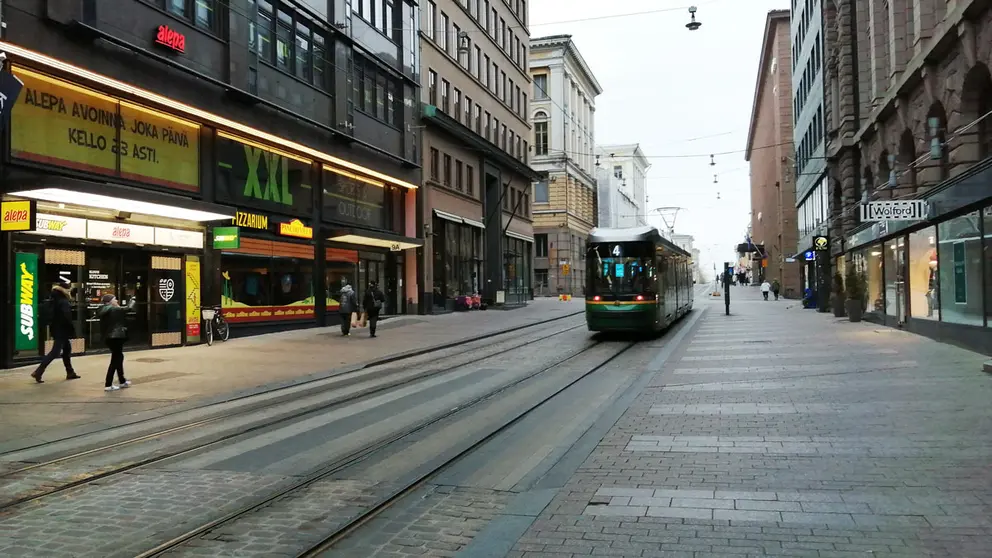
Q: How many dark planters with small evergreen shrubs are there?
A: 2